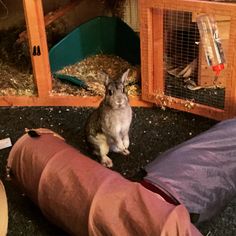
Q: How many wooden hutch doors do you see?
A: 1